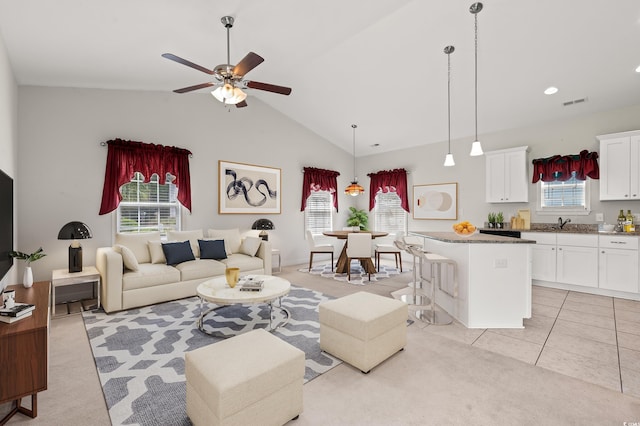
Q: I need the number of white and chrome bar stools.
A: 3